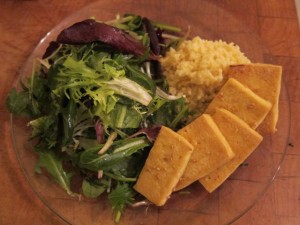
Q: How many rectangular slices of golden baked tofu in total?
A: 5